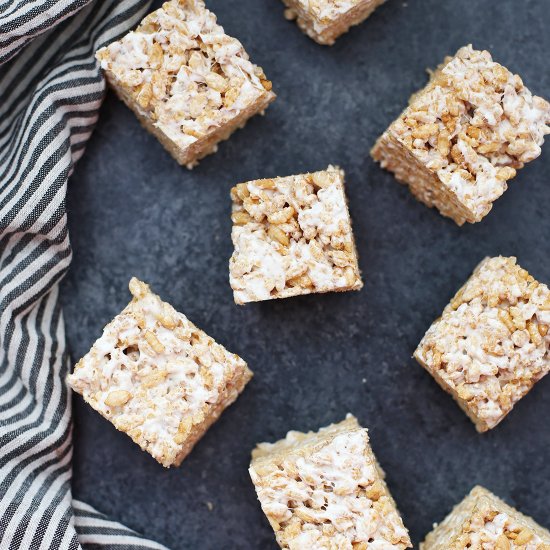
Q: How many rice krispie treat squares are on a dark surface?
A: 8